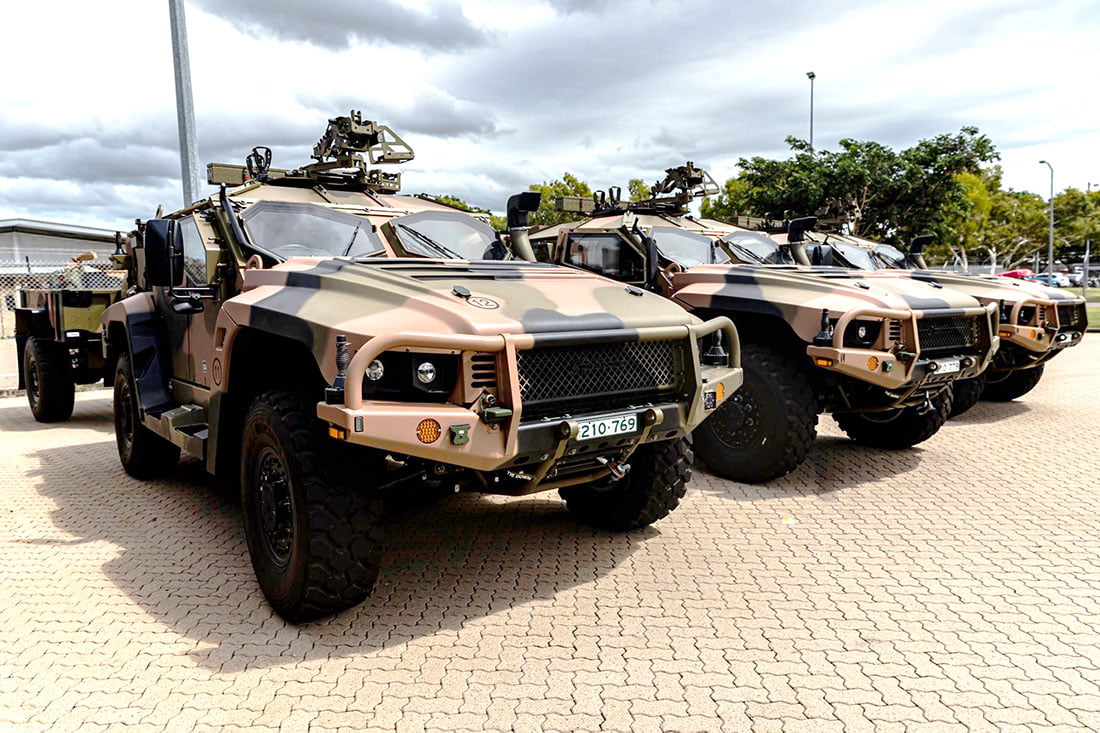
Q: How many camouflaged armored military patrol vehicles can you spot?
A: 3